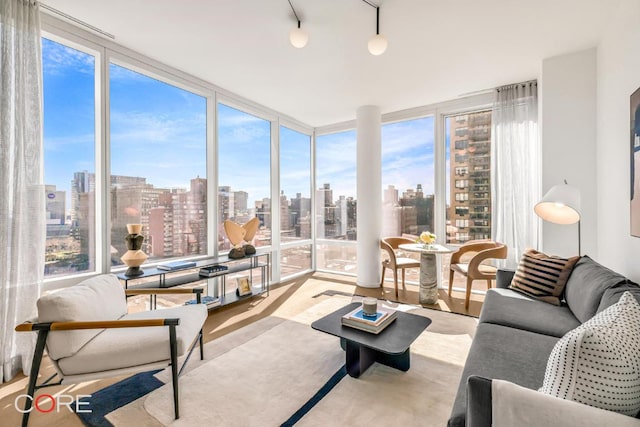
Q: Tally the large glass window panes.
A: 7